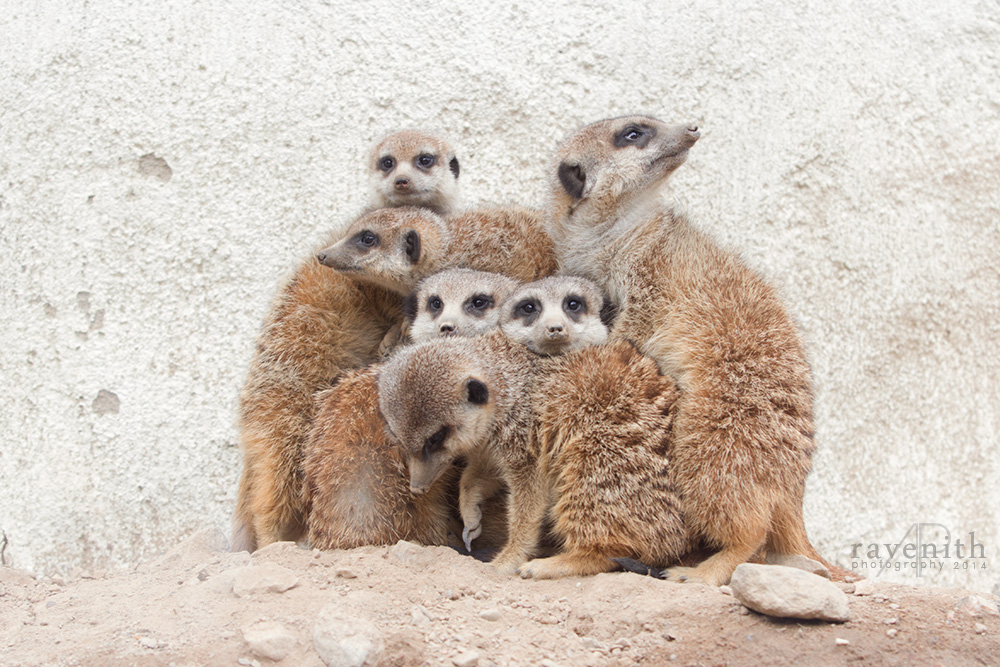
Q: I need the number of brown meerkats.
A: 6